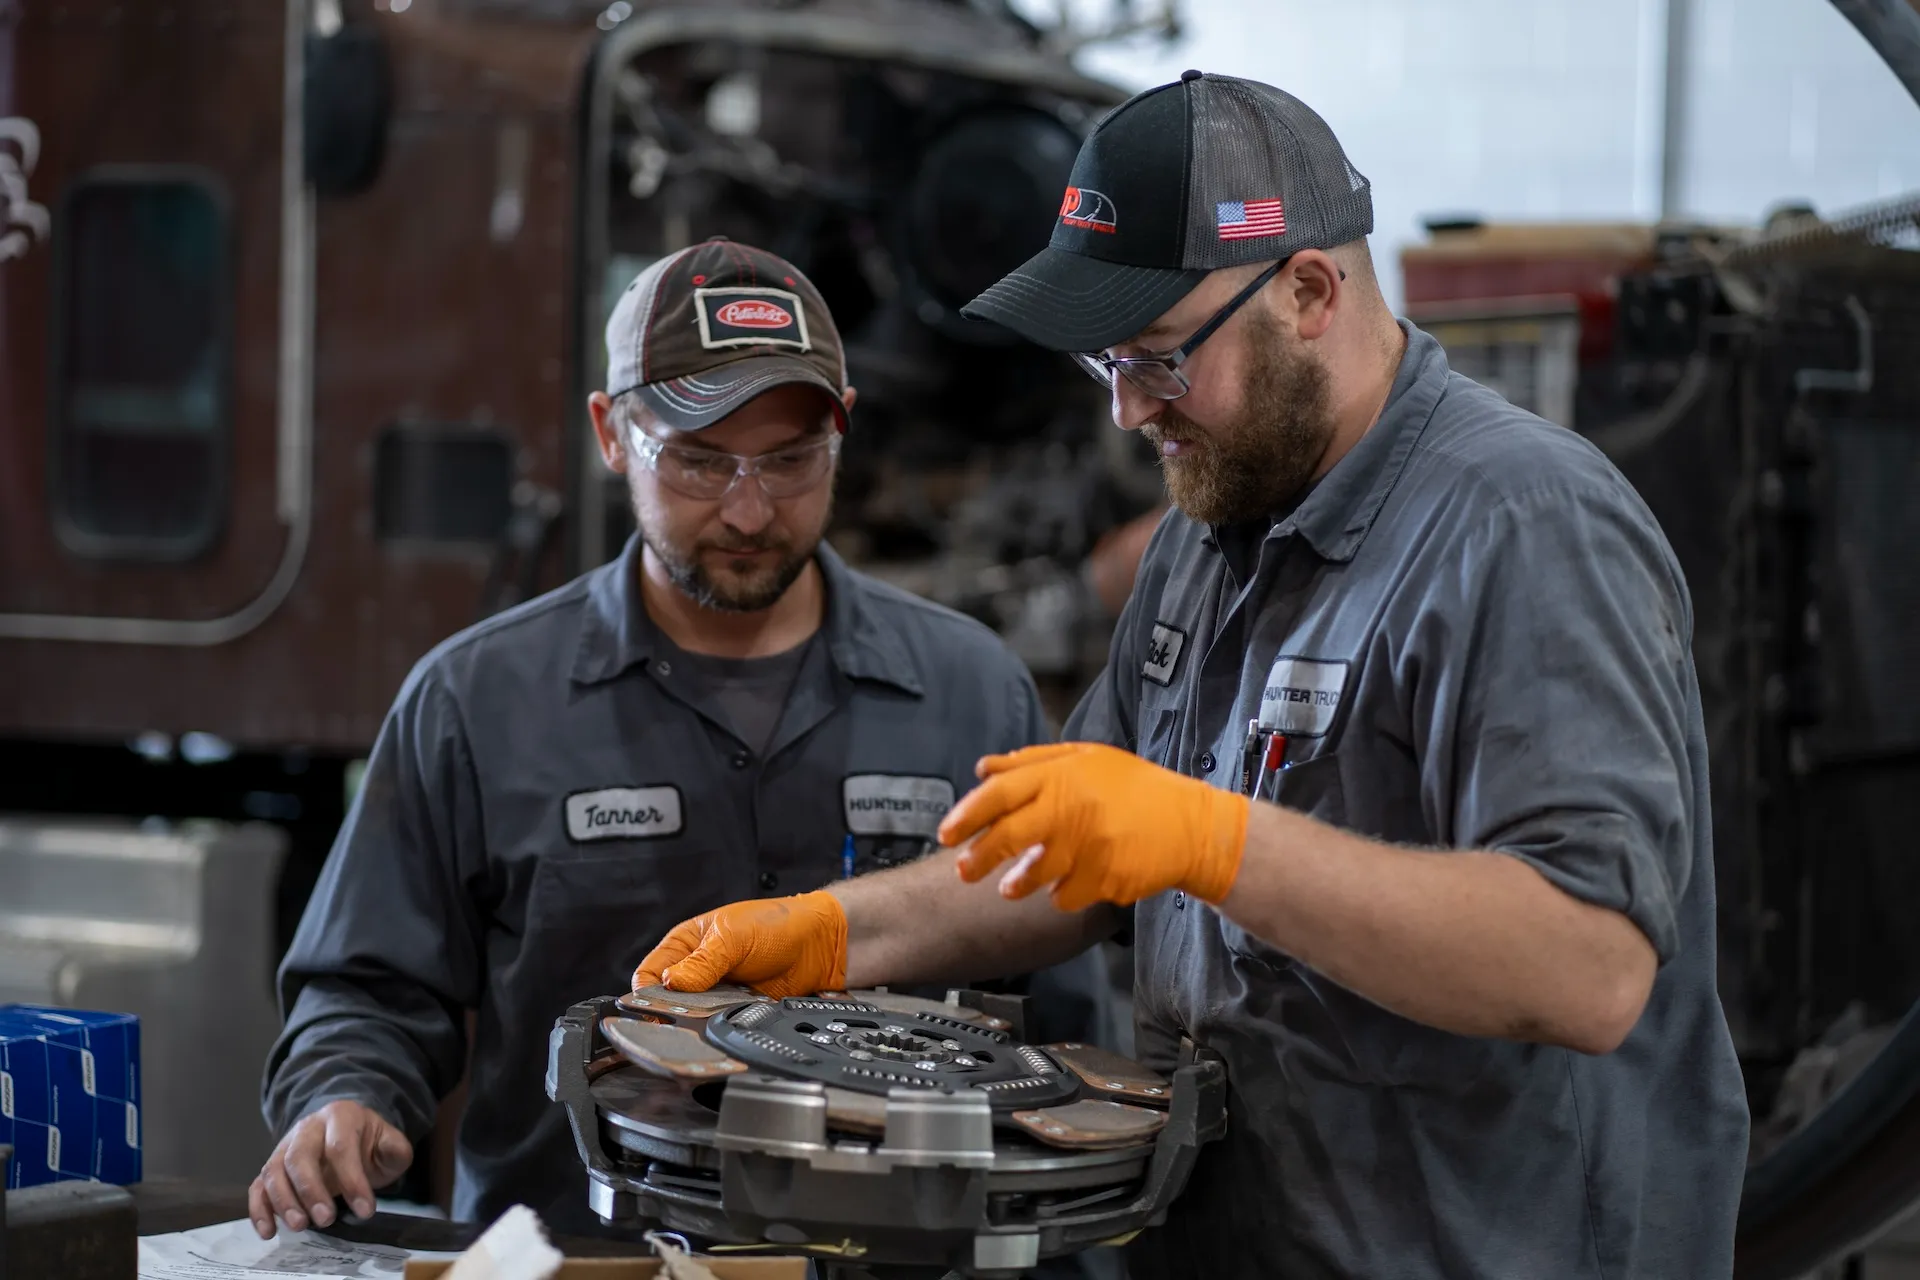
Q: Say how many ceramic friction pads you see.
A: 6